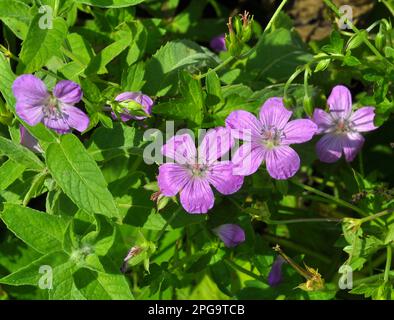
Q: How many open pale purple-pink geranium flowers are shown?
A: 4